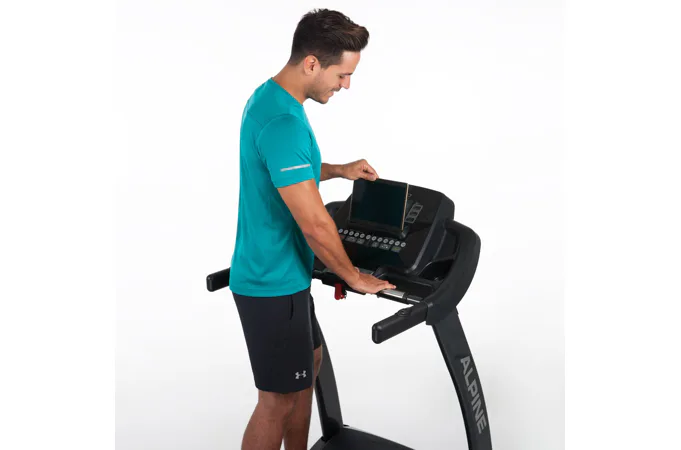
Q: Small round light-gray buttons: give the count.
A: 12